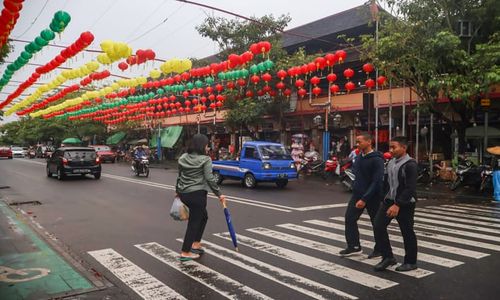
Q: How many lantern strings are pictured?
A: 11